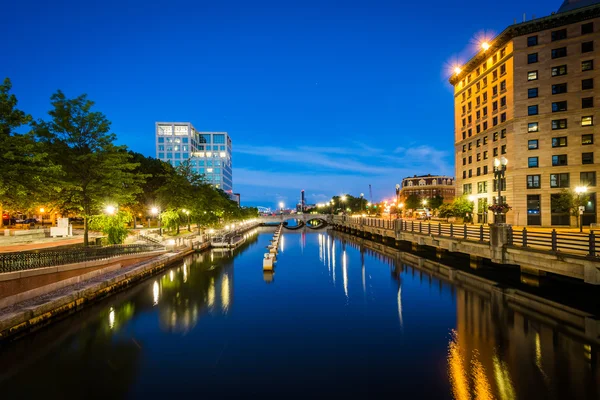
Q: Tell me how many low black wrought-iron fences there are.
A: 1